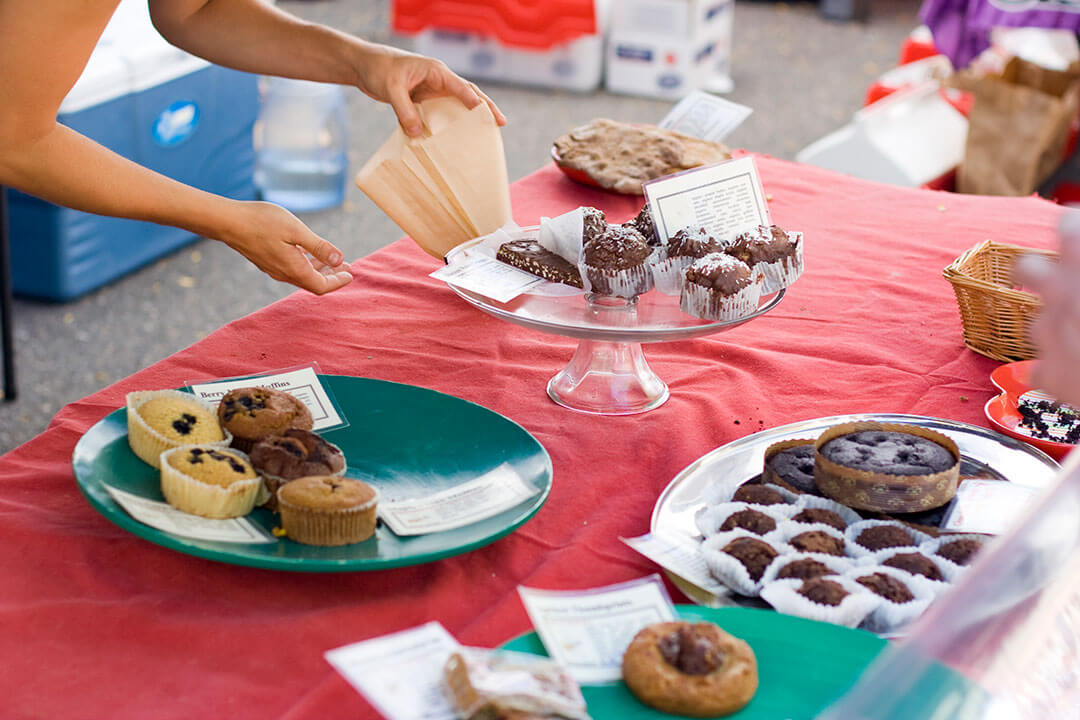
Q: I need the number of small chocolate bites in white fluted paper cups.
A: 11